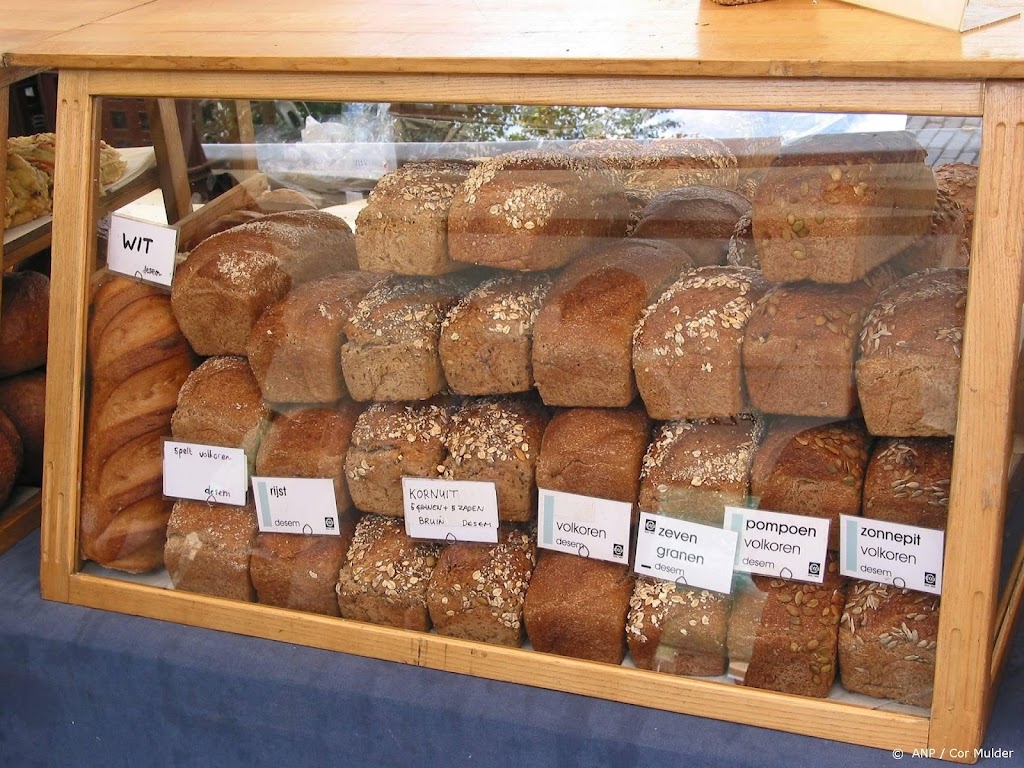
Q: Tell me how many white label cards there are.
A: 8